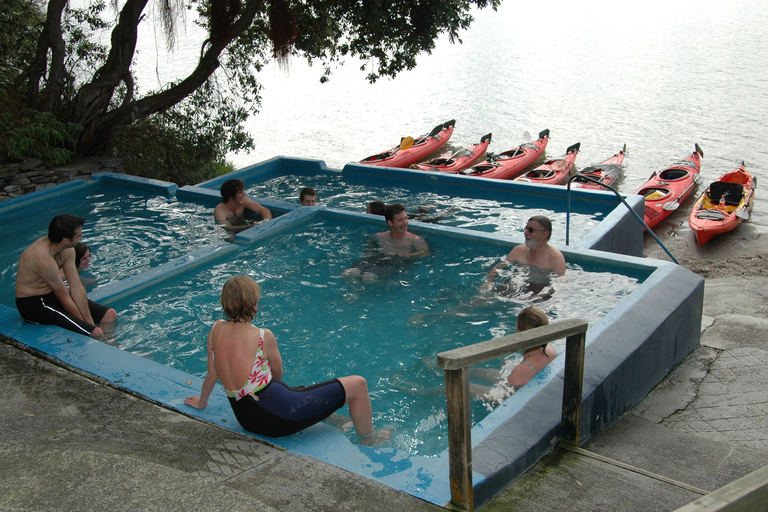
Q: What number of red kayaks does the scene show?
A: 7